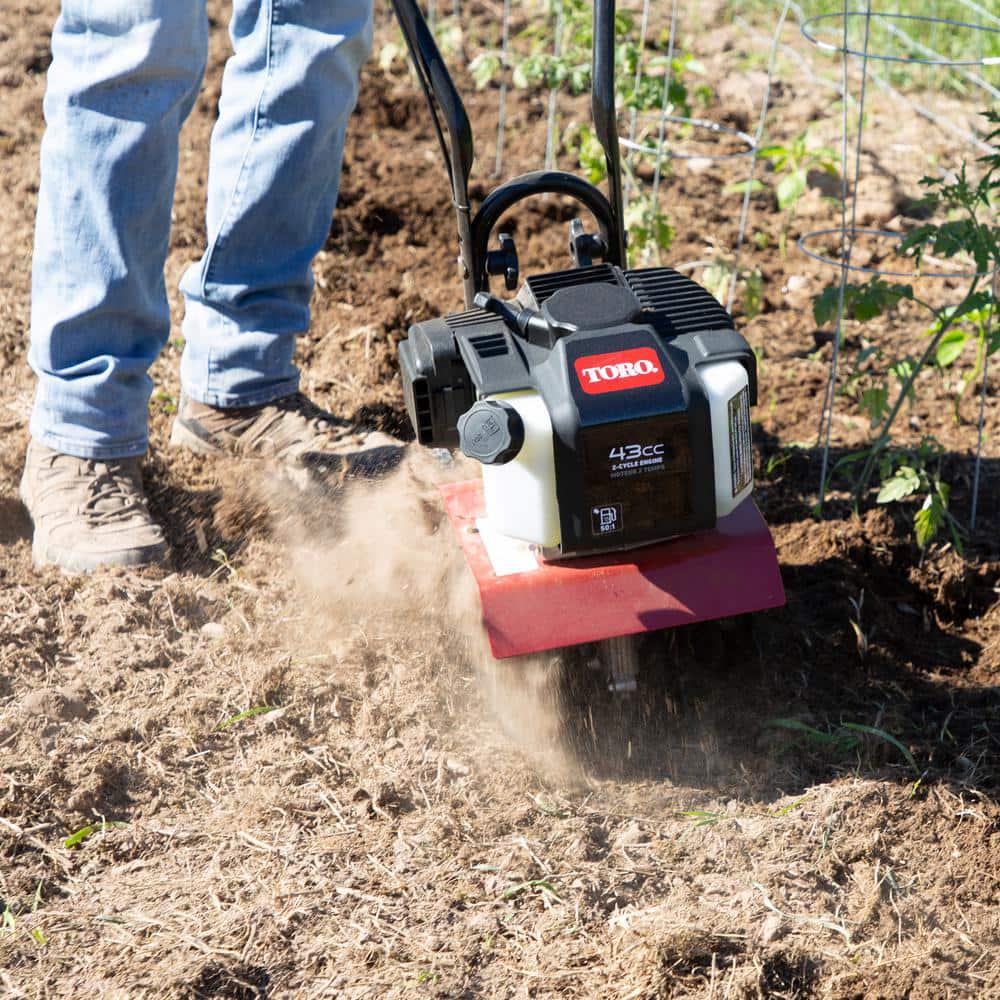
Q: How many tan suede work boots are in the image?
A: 2